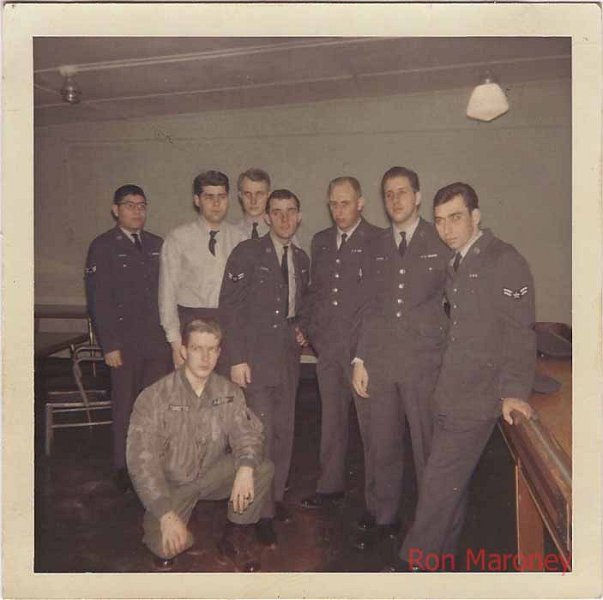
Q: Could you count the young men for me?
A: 8